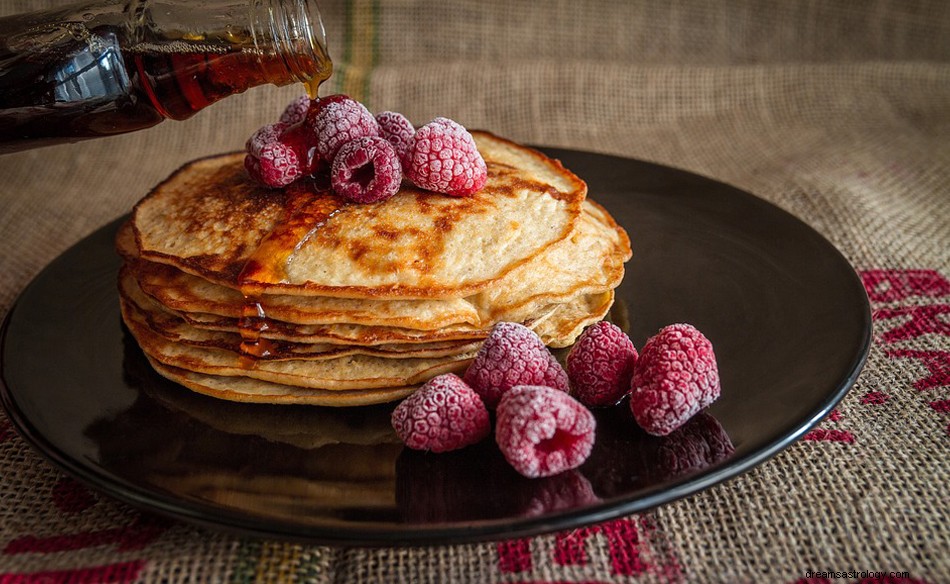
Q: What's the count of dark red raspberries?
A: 11